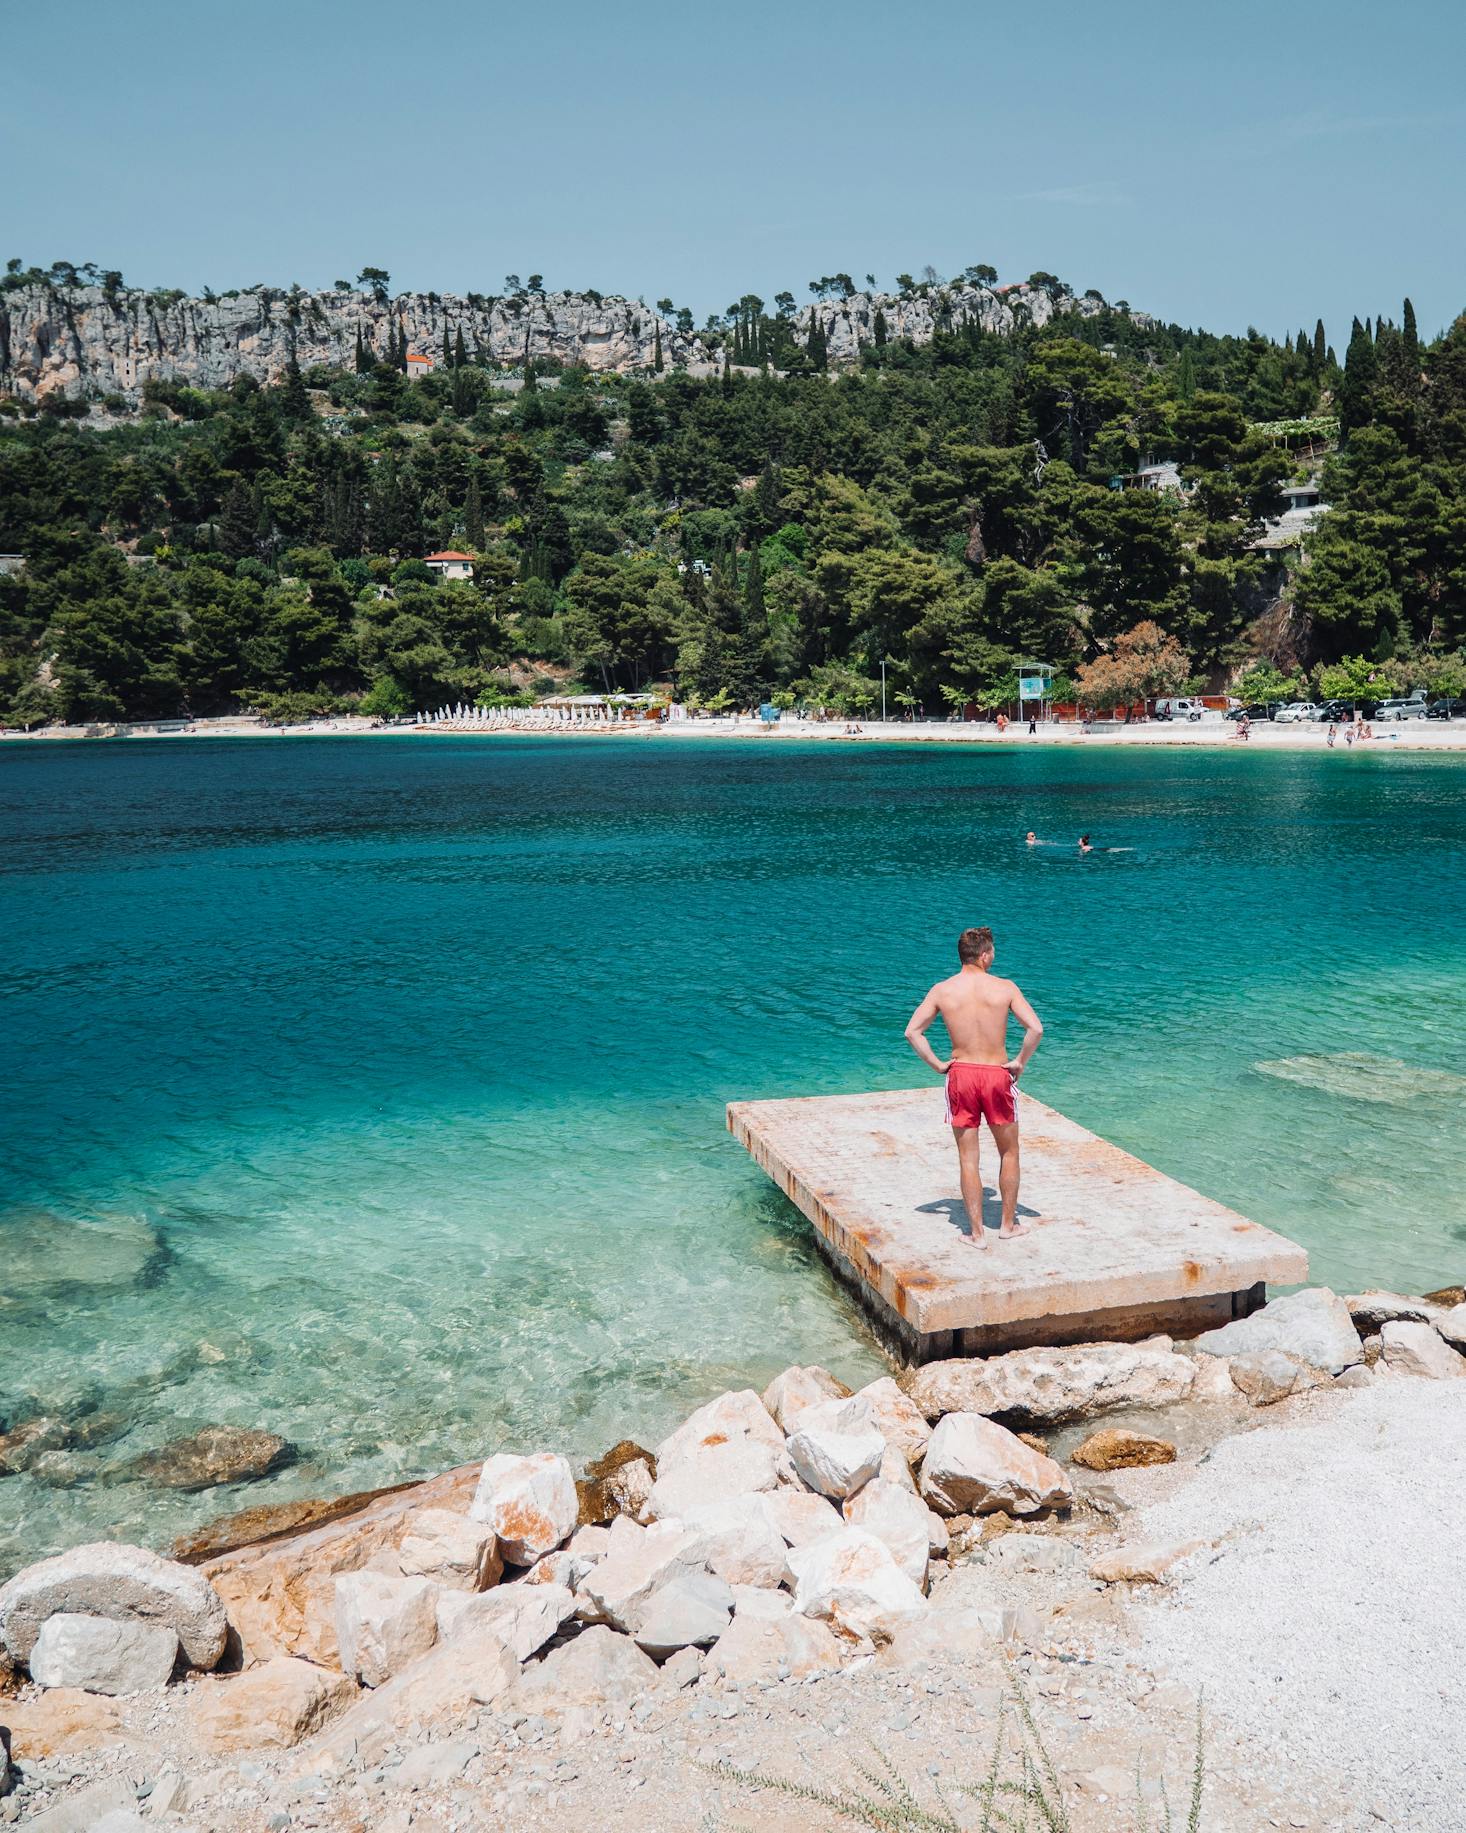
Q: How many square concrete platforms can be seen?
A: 1